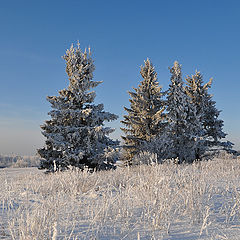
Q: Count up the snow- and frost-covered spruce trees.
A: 4